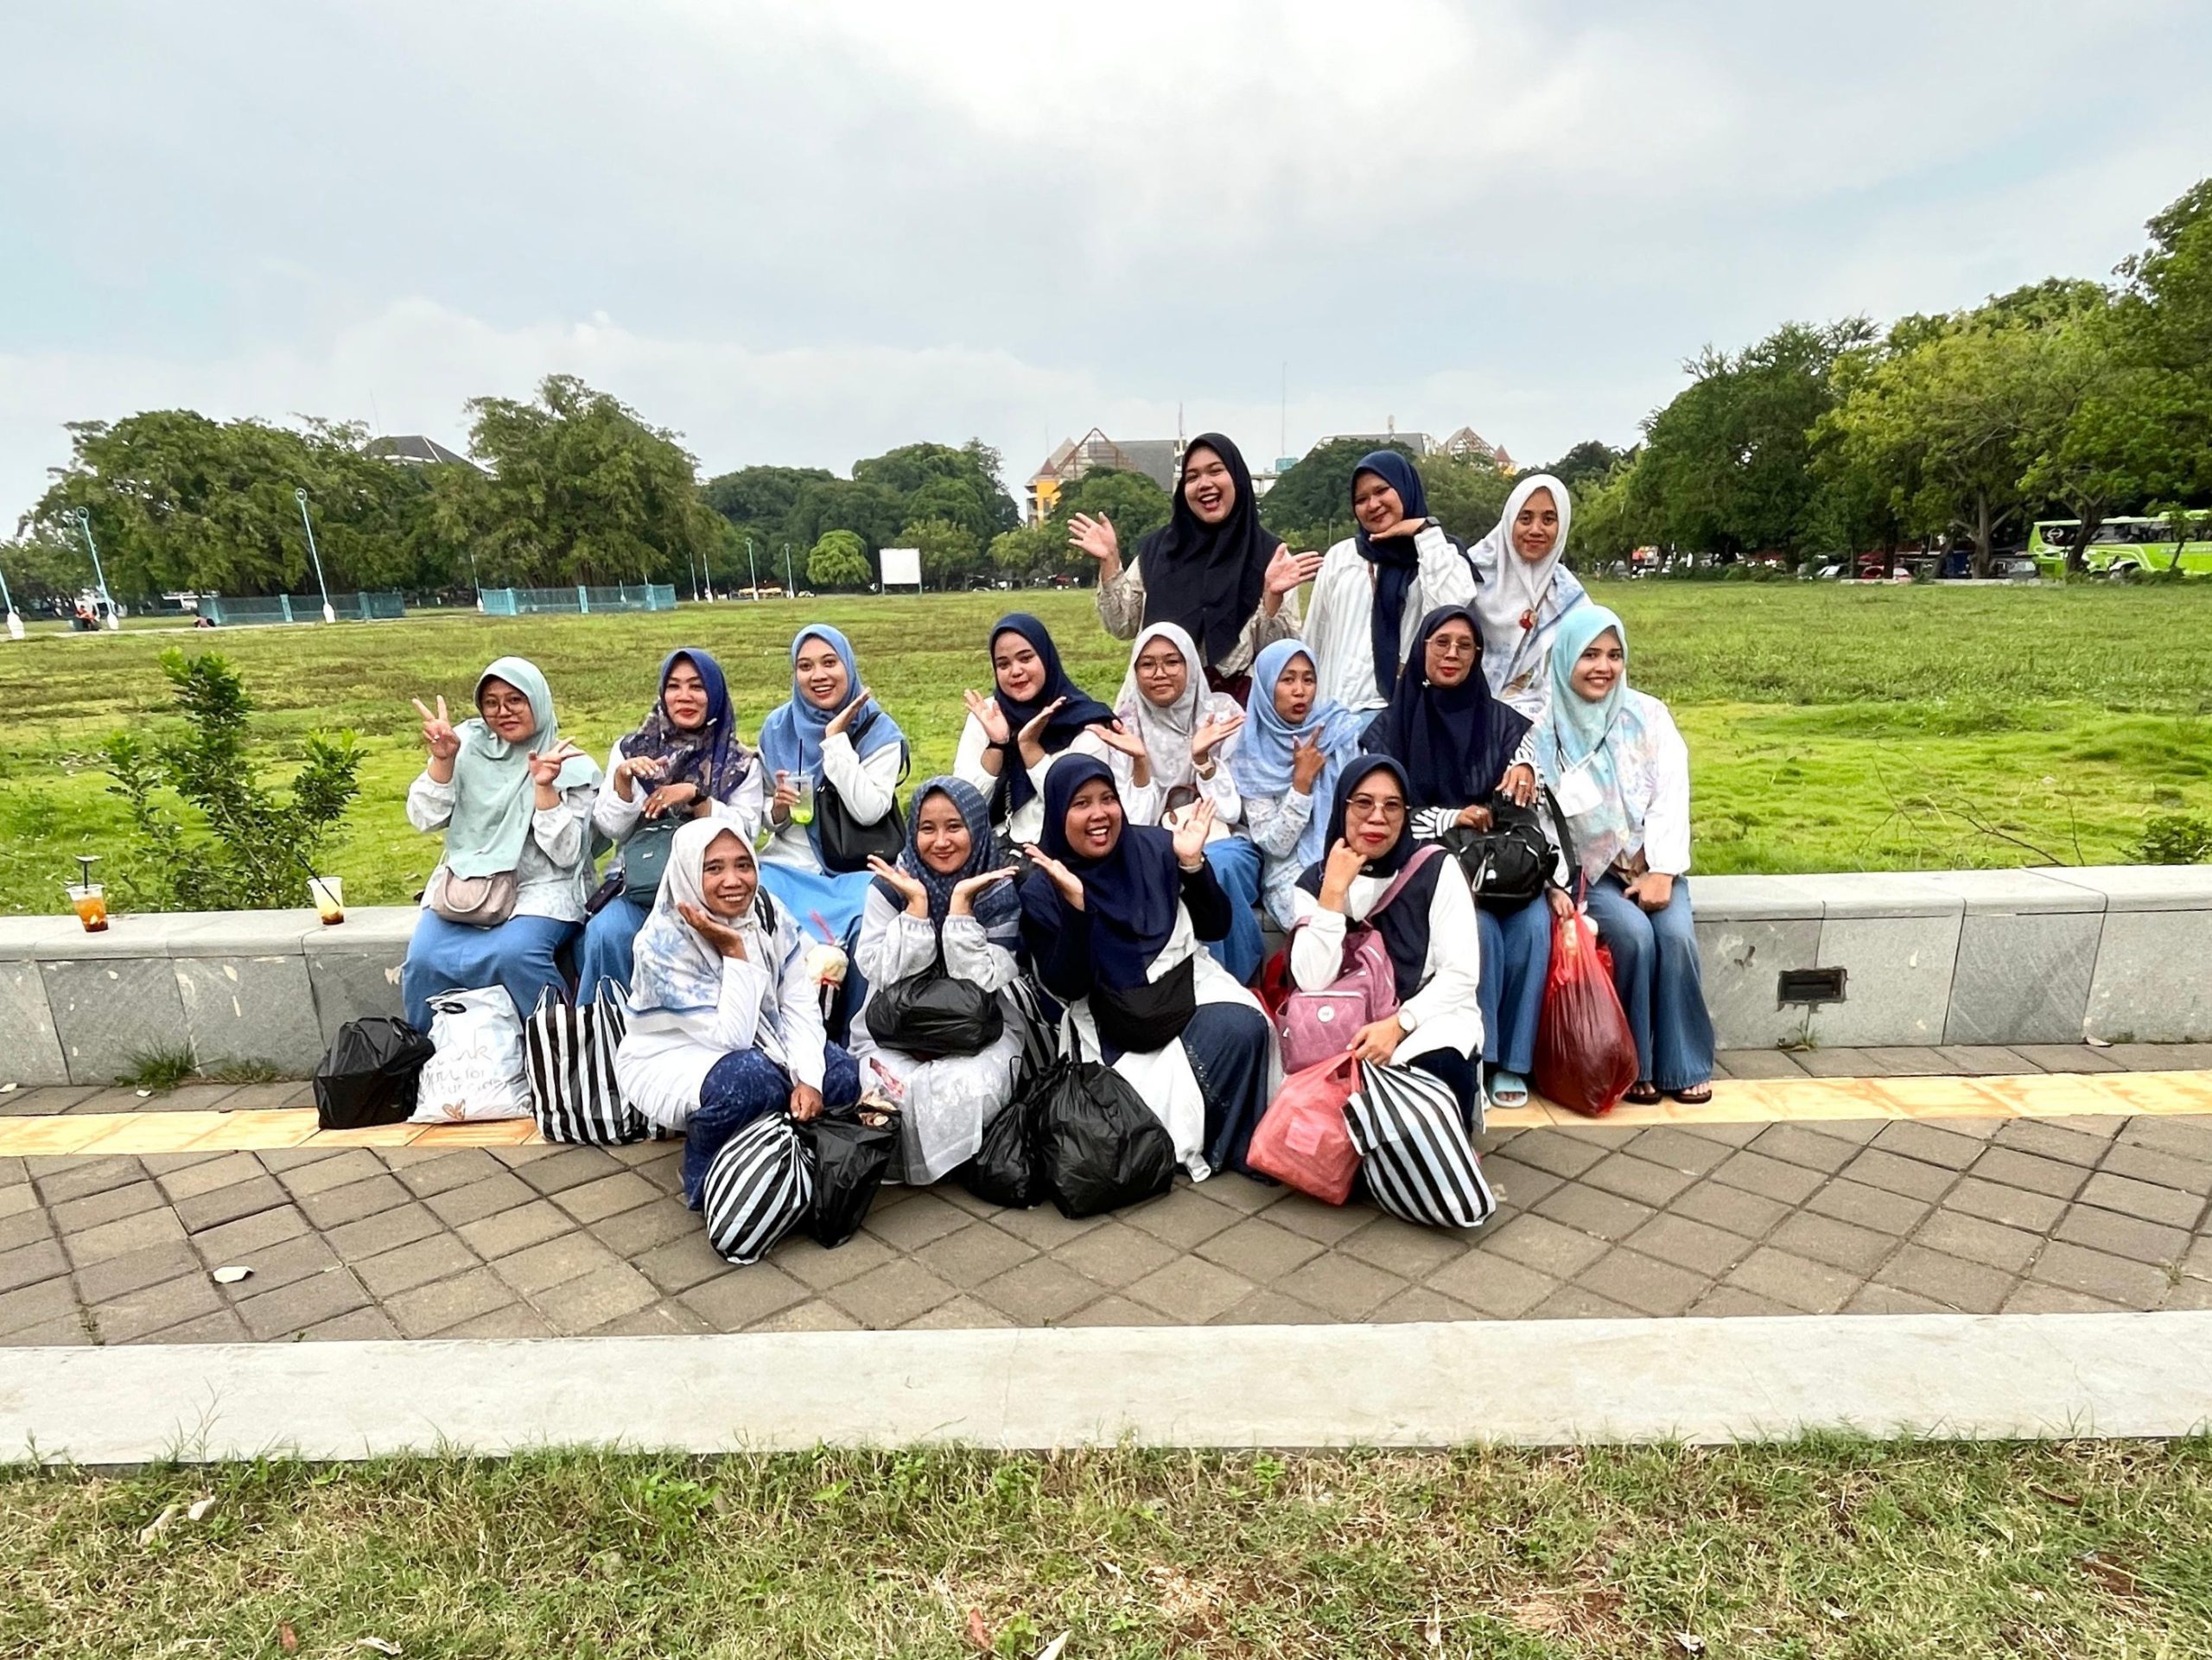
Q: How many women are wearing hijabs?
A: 15